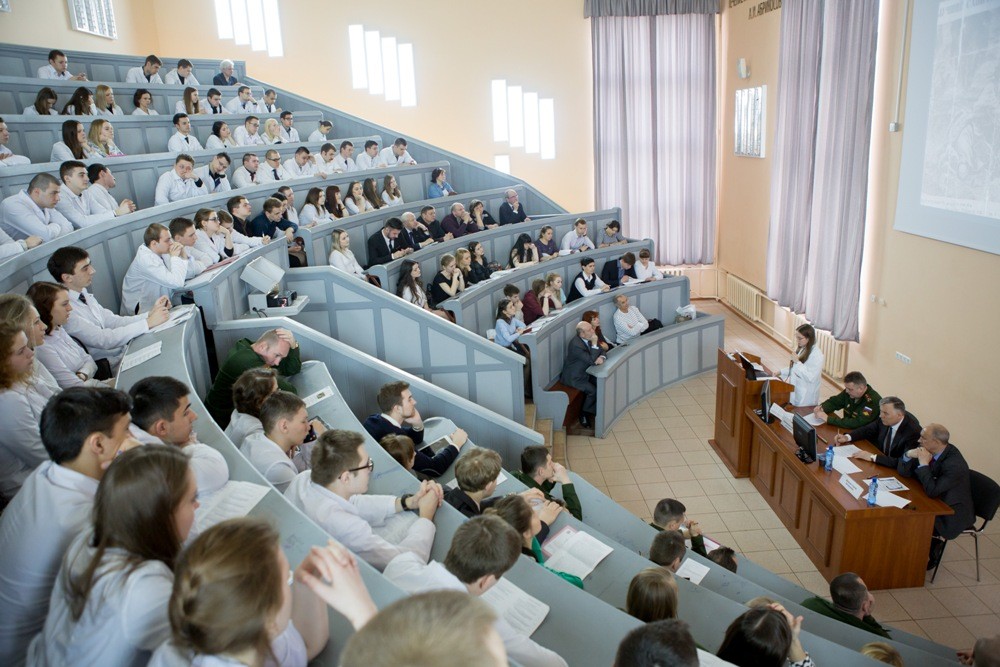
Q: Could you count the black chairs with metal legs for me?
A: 1